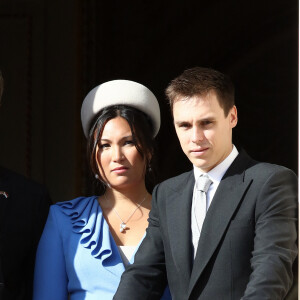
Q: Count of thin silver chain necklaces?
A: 1